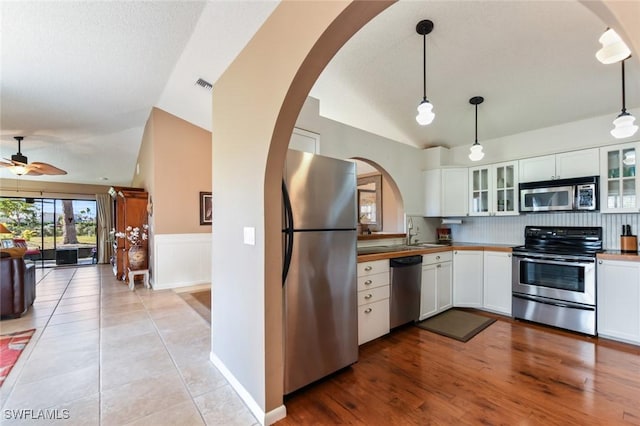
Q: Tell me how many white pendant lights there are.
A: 4